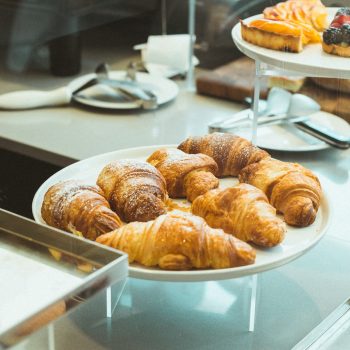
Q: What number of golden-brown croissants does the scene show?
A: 7